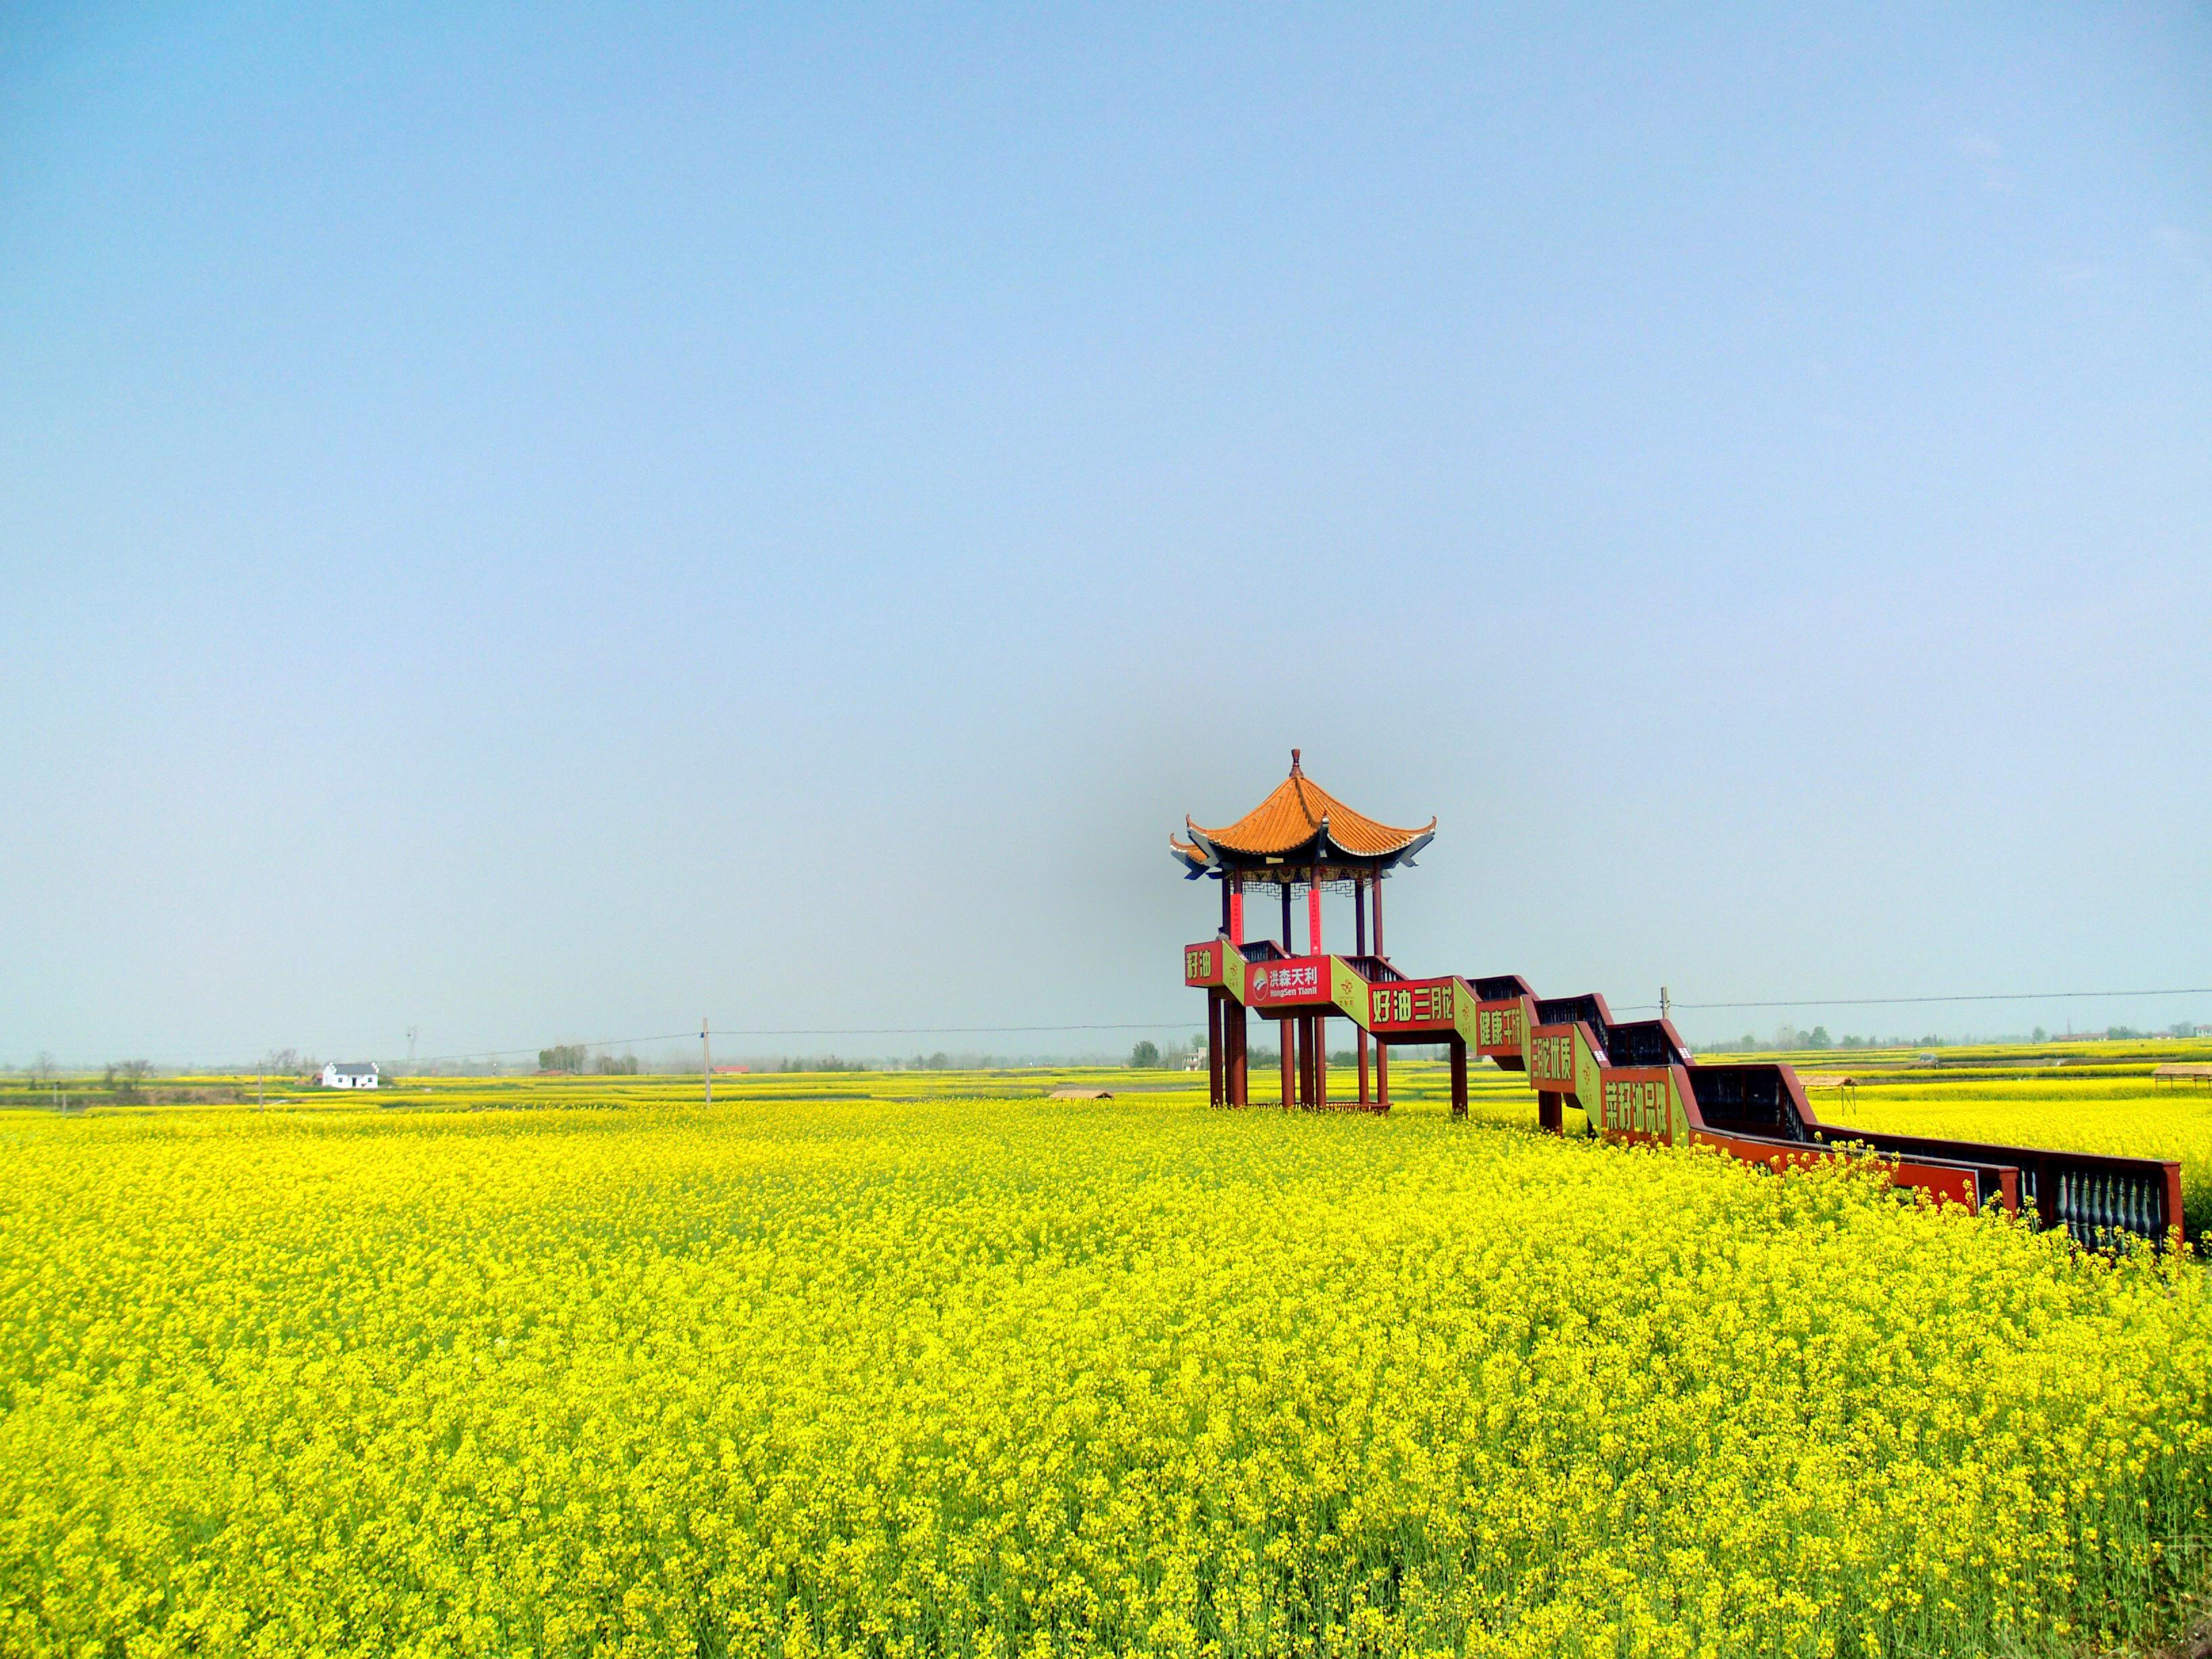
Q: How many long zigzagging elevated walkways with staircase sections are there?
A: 1